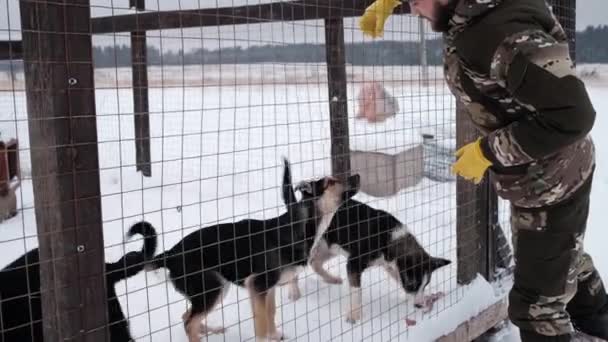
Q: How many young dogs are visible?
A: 3